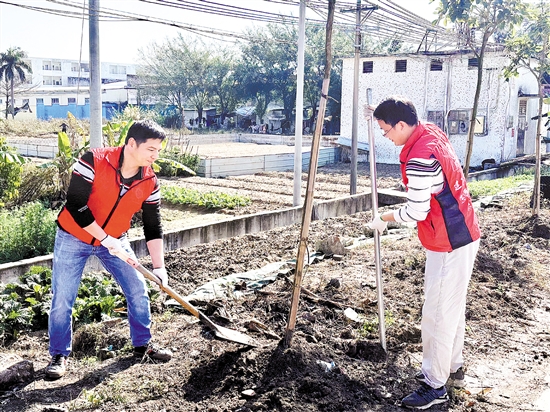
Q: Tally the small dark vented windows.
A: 4